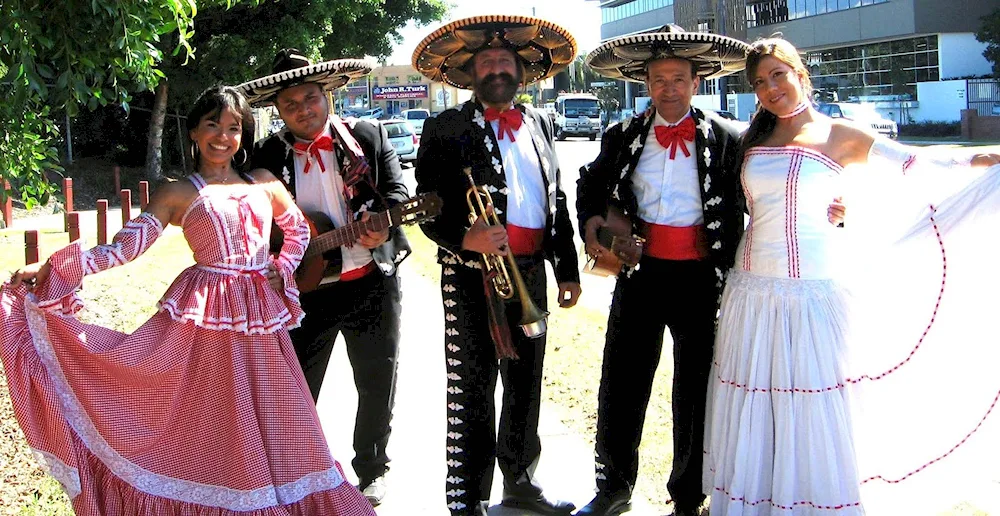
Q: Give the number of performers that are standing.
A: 5